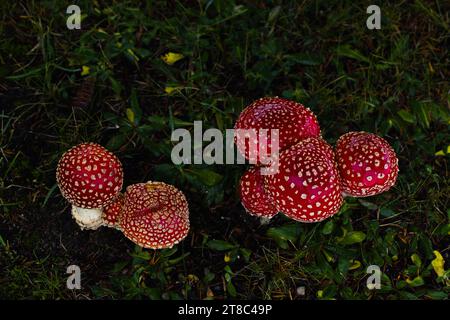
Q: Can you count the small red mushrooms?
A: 2